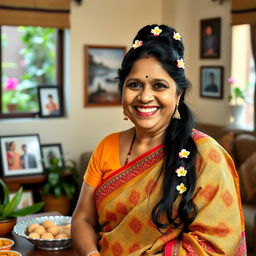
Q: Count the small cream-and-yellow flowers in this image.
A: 7